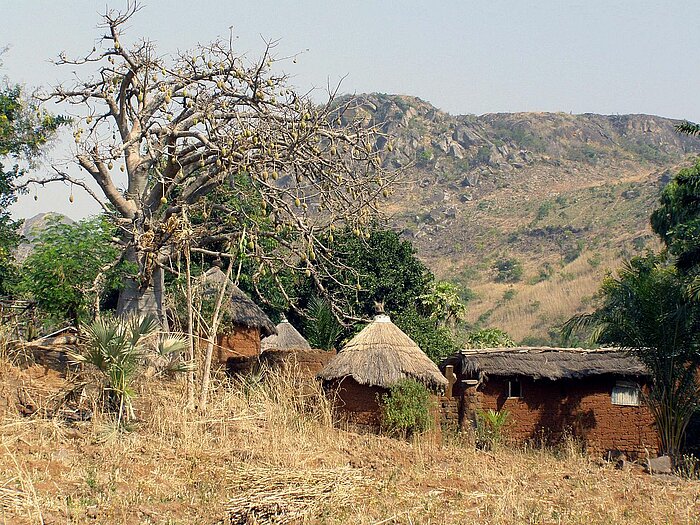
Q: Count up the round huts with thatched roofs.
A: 3